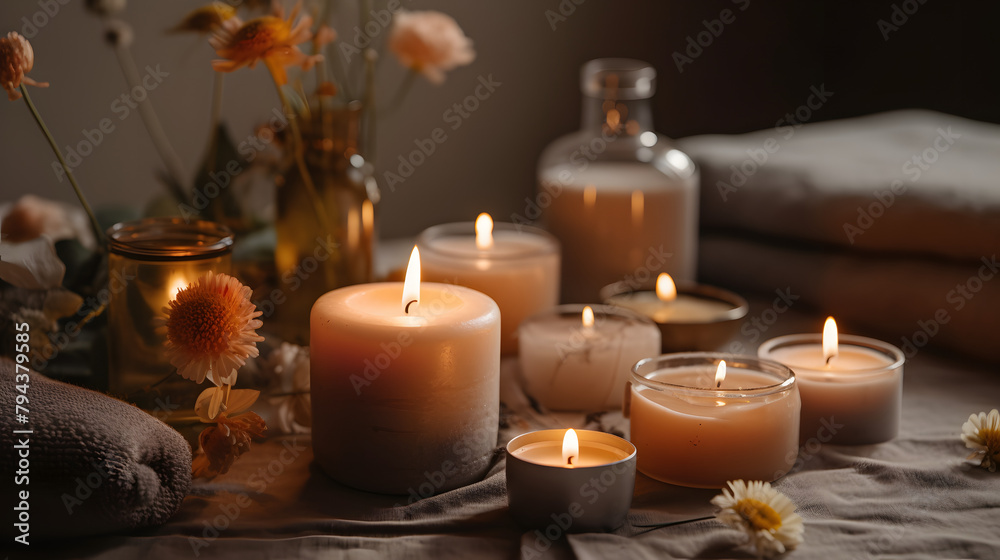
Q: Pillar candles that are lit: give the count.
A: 1